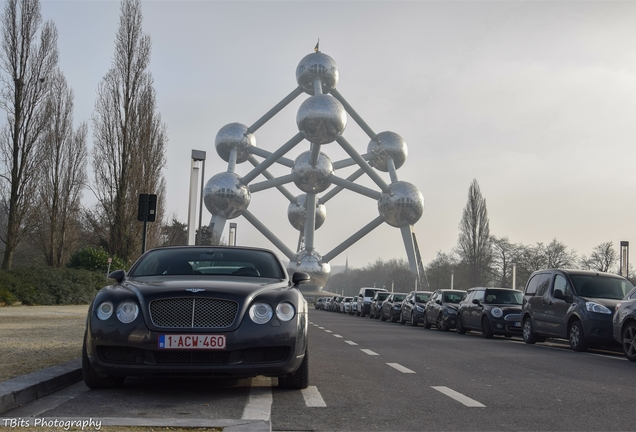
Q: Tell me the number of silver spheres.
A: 9